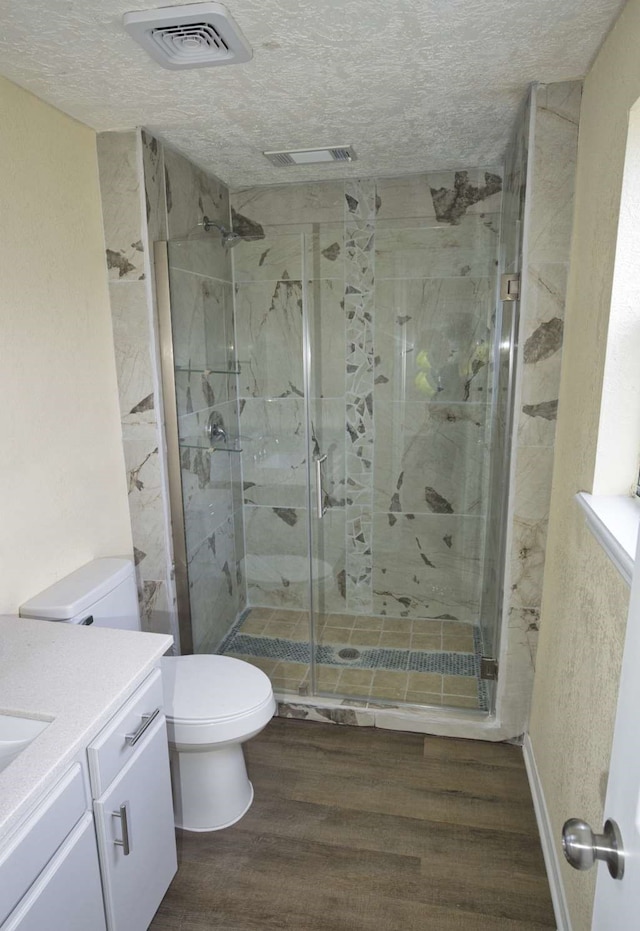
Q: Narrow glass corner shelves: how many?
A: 2